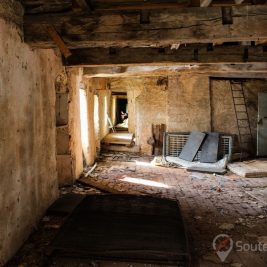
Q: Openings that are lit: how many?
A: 3